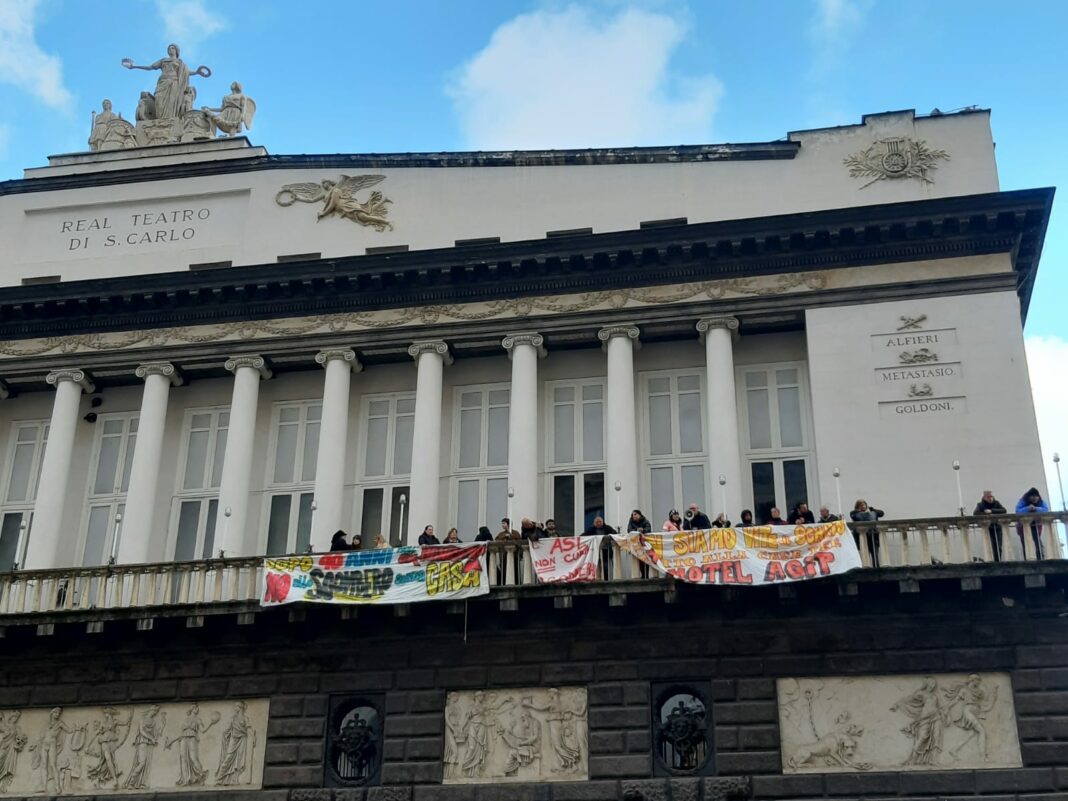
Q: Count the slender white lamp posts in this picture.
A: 11